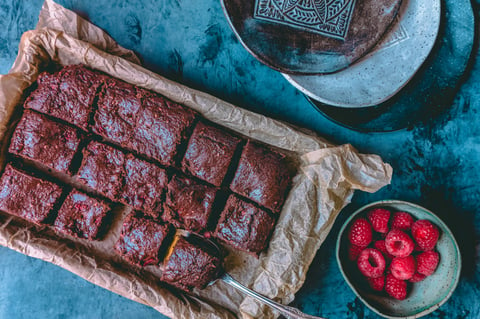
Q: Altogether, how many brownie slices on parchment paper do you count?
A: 14